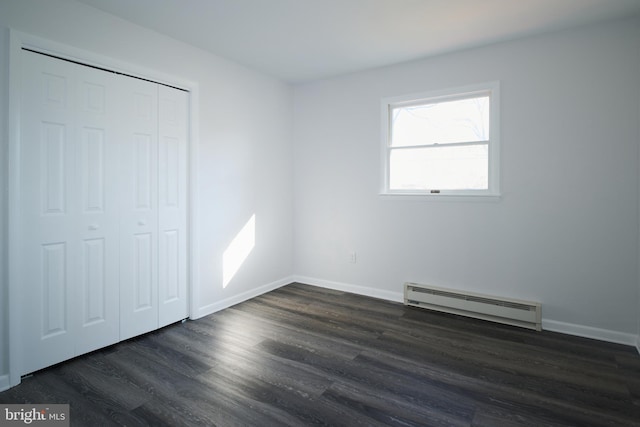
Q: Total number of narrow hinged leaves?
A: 4